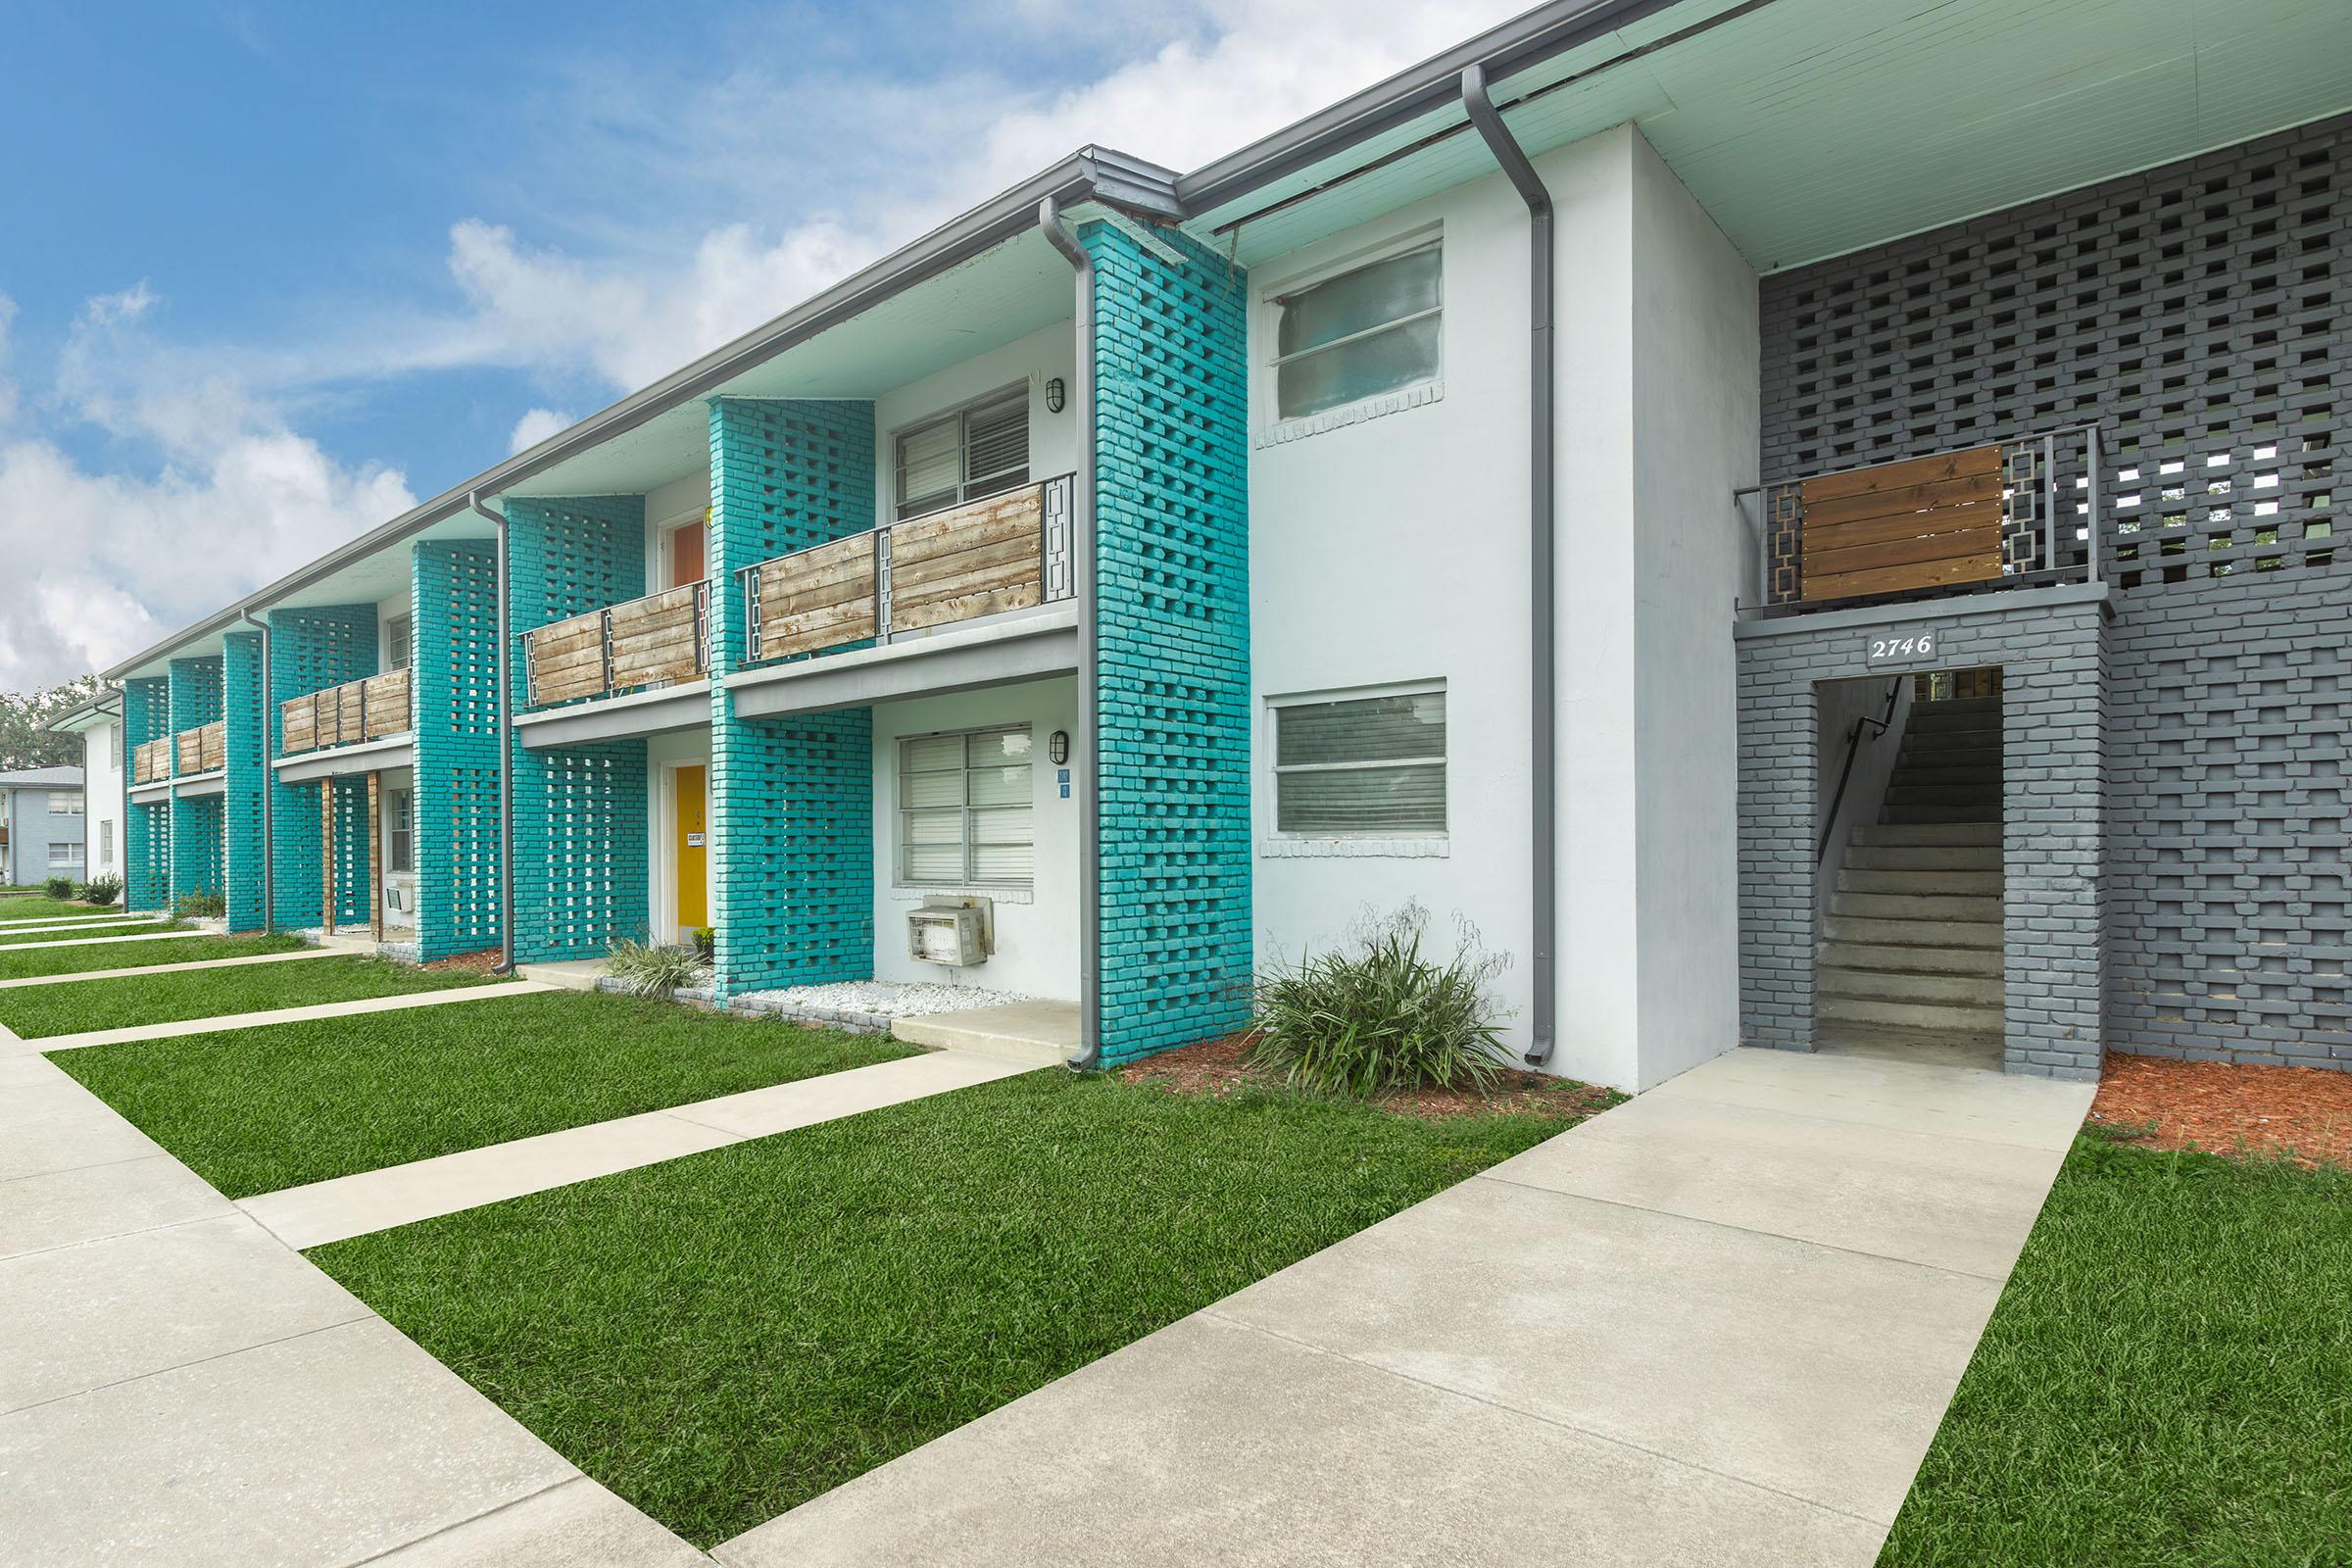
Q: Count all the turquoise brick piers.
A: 8